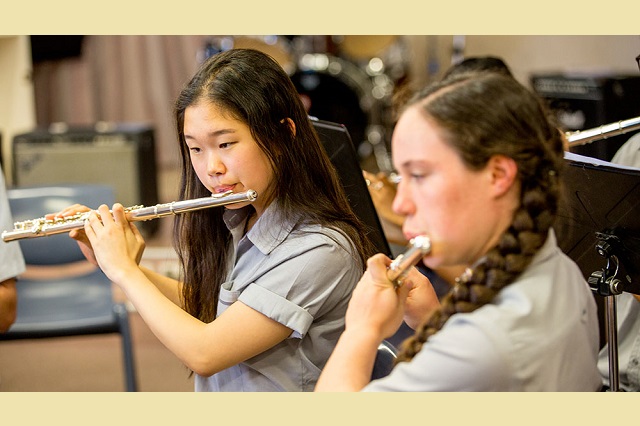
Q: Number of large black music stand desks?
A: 2